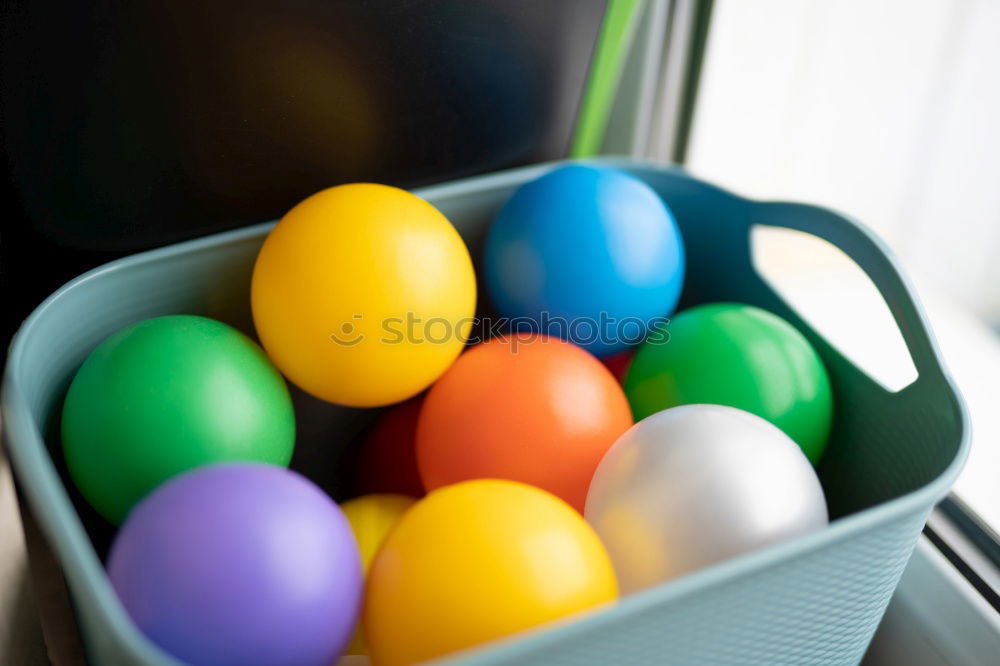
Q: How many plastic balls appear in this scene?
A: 11